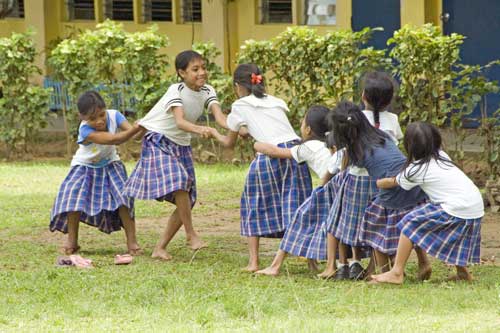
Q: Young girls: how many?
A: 8